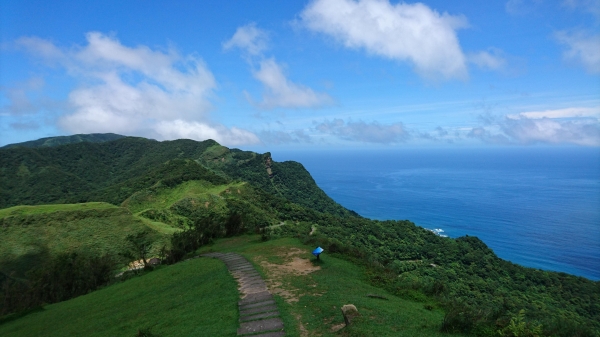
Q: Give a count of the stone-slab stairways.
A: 1